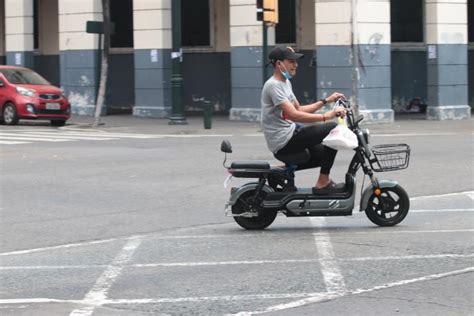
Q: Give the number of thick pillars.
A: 6